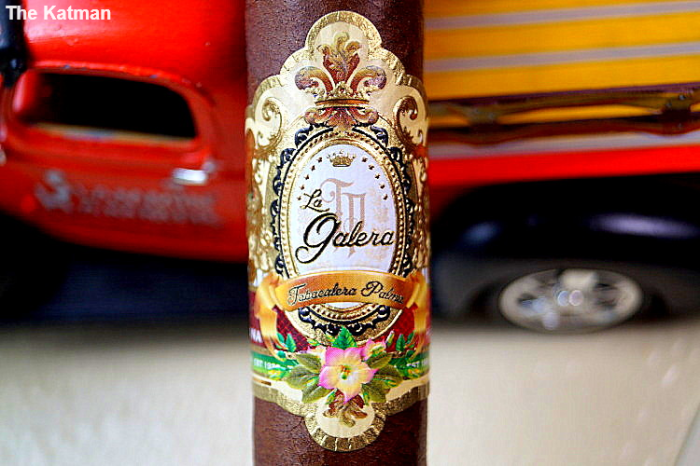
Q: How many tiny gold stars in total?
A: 10